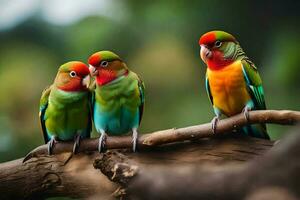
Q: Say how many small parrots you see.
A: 3